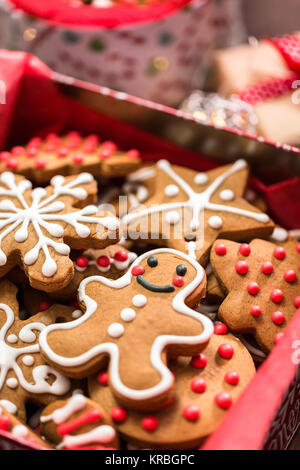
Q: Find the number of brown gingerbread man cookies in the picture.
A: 1